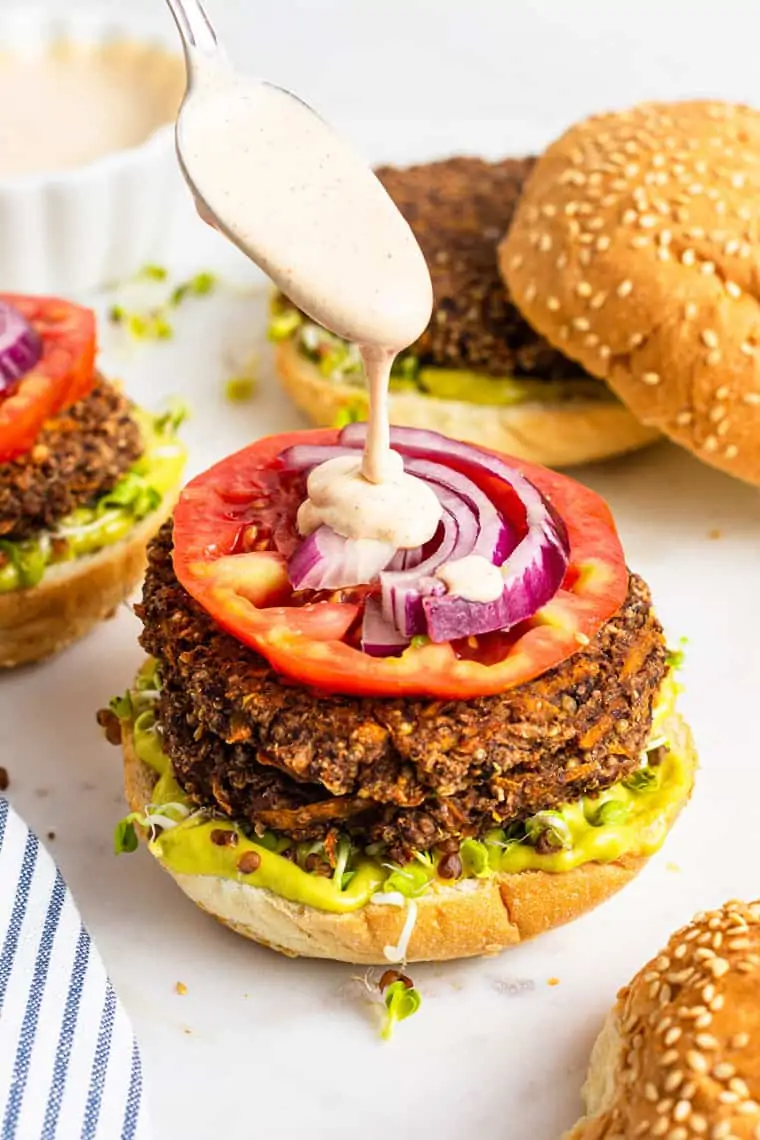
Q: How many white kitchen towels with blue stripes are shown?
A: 1